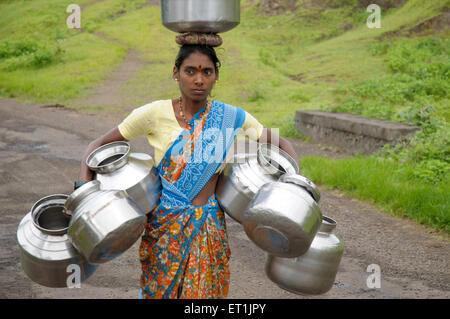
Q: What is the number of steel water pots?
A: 7